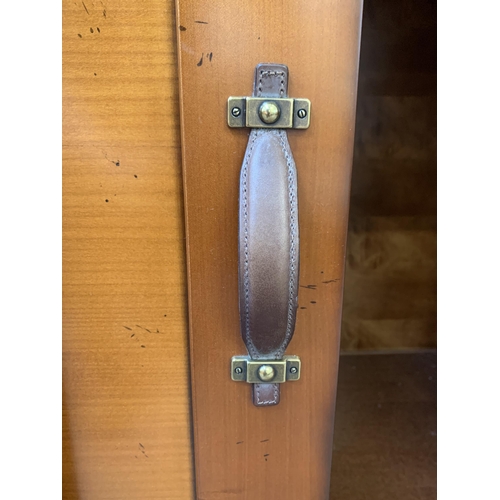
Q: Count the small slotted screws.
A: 4